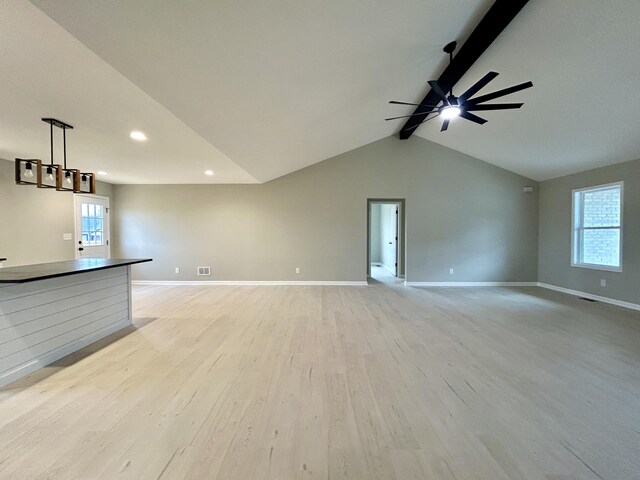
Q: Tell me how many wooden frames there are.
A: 4